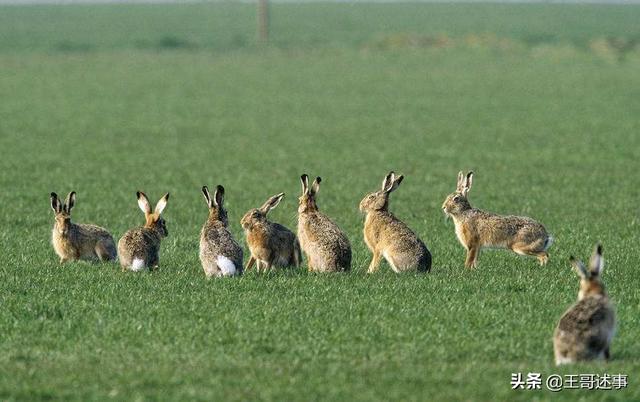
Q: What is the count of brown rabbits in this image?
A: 8